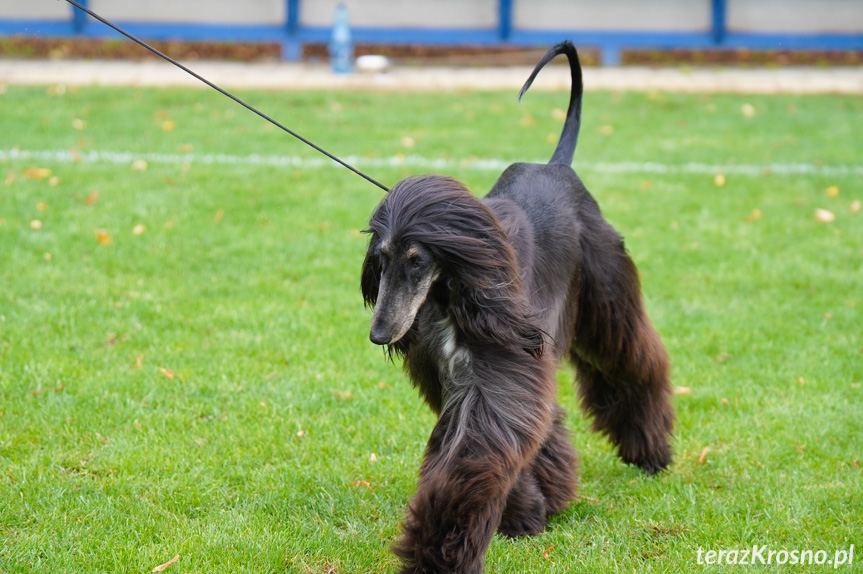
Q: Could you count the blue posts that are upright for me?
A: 4